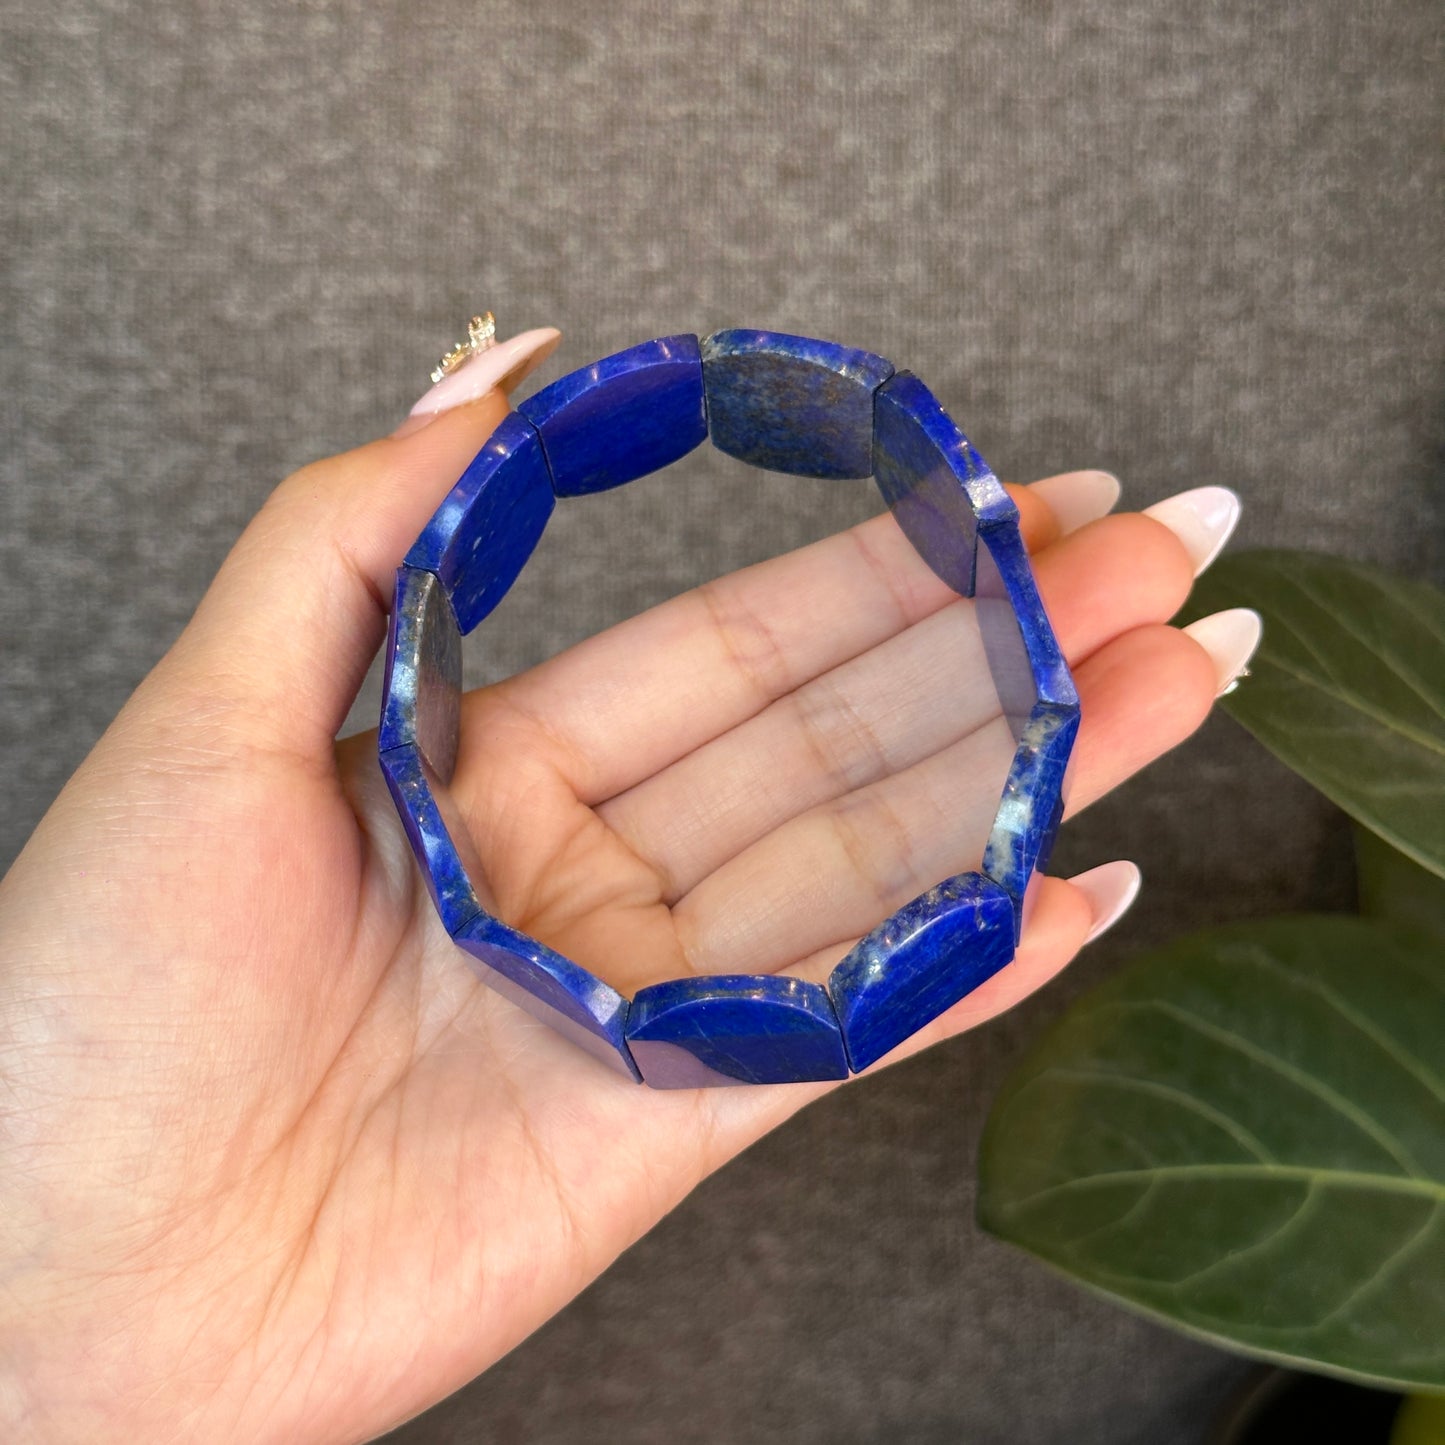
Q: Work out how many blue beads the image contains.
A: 11